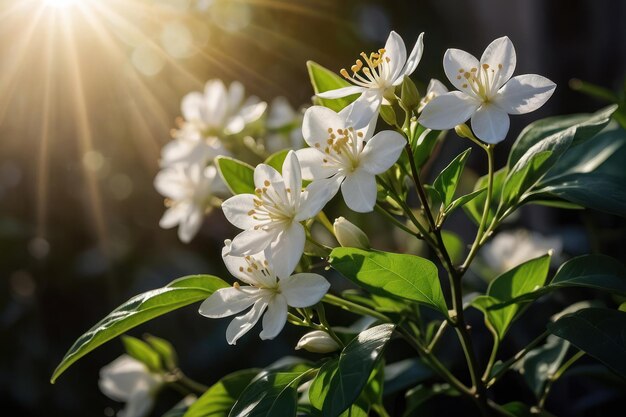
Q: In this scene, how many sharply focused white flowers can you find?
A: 5